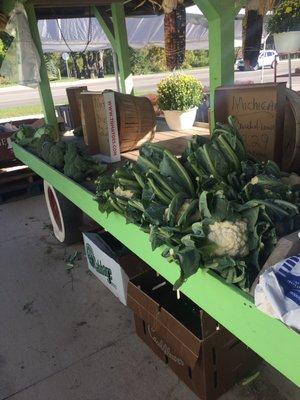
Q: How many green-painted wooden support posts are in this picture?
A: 3